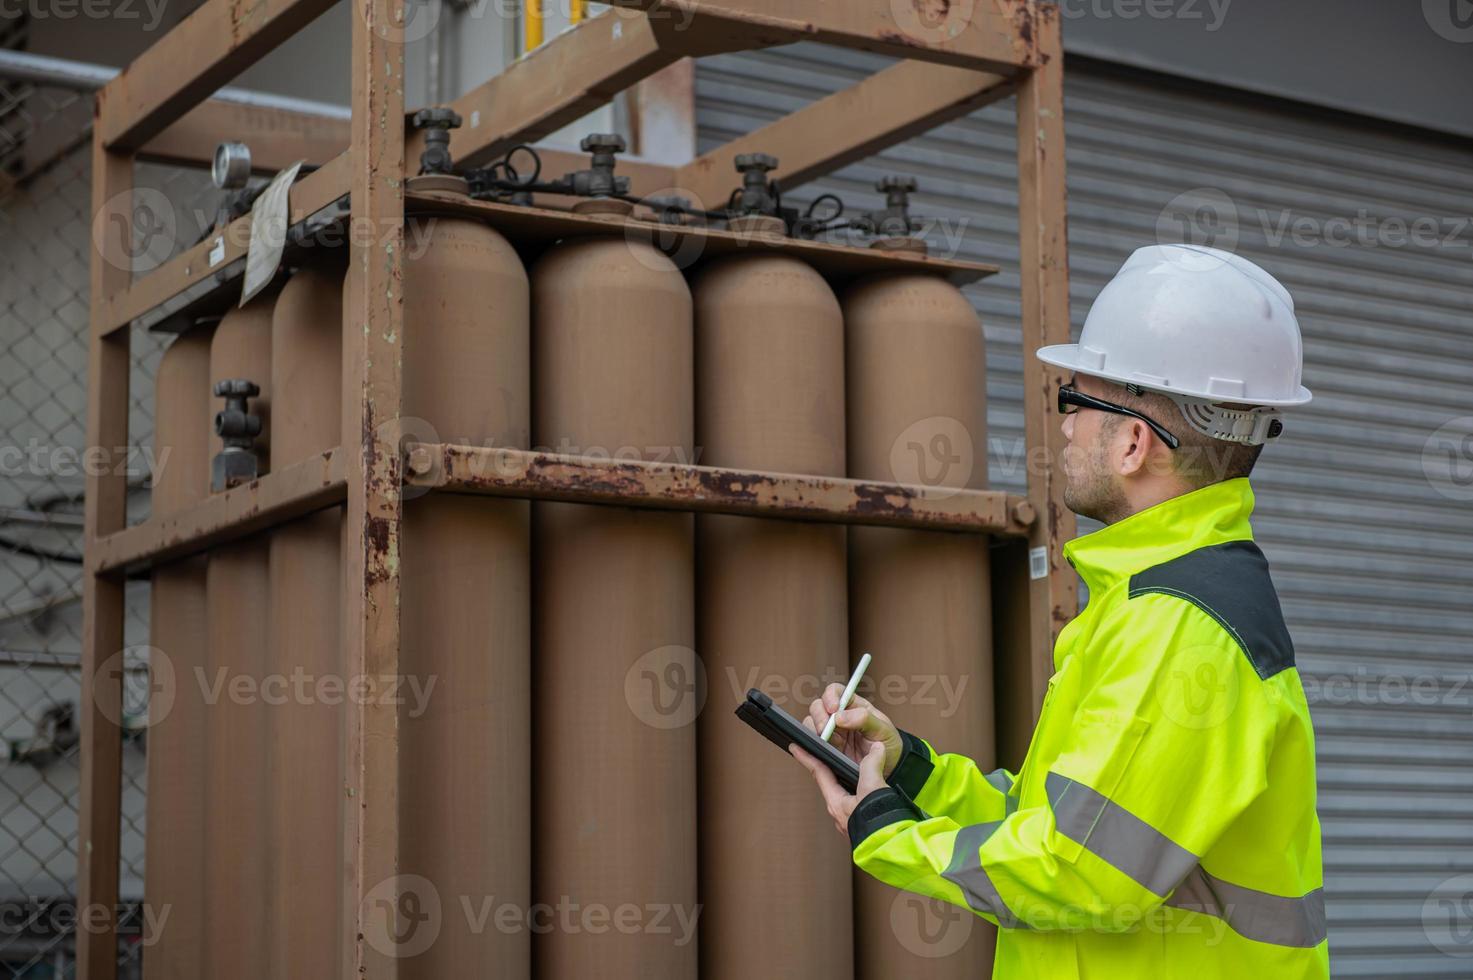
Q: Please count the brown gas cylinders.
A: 7